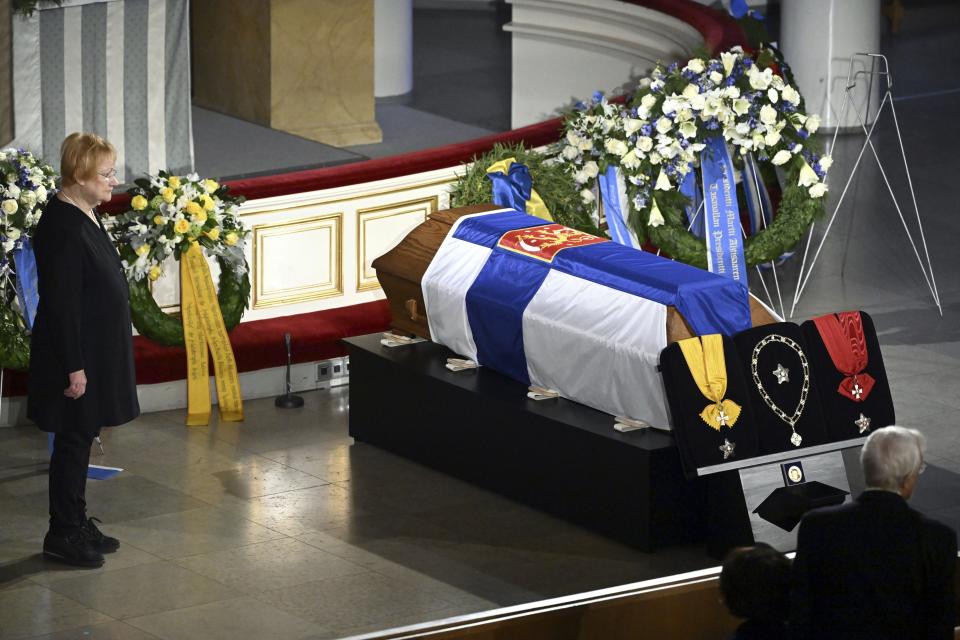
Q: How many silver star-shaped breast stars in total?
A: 3